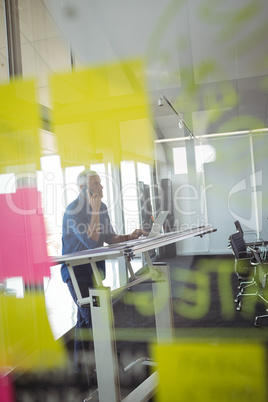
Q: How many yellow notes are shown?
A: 4